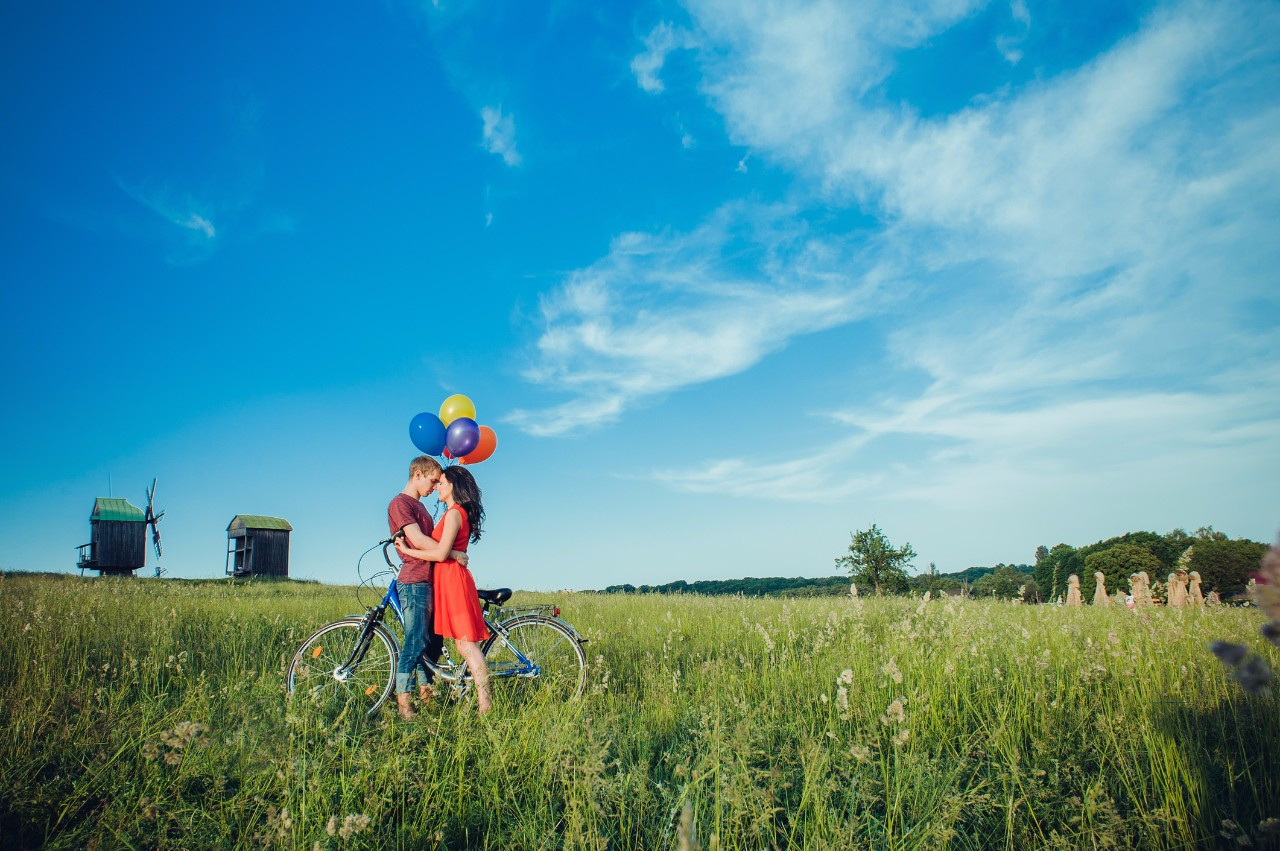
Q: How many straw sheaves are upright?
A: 7